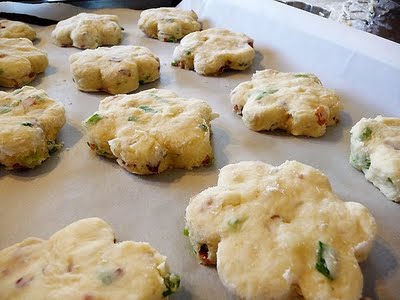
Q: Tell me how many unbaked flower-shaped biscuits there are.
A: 12